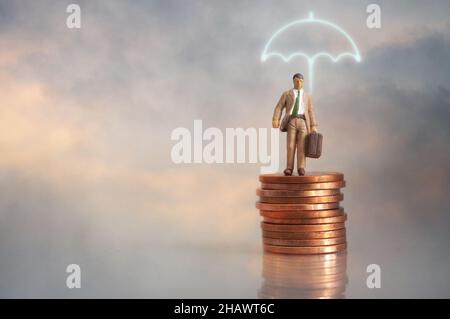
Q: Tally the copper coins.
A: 11